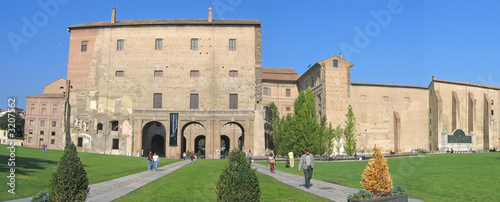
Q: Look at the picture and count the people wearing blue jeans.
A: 2